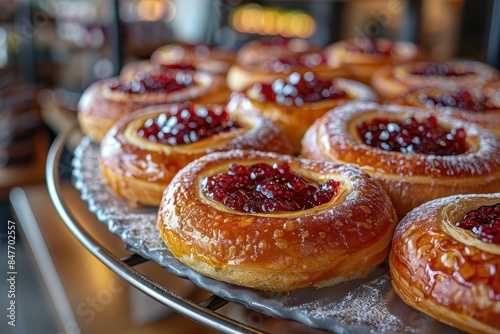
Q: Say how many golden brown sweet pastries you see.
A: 13